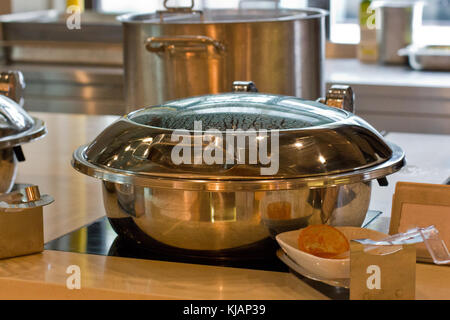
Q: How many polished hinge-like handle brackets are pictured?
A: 3